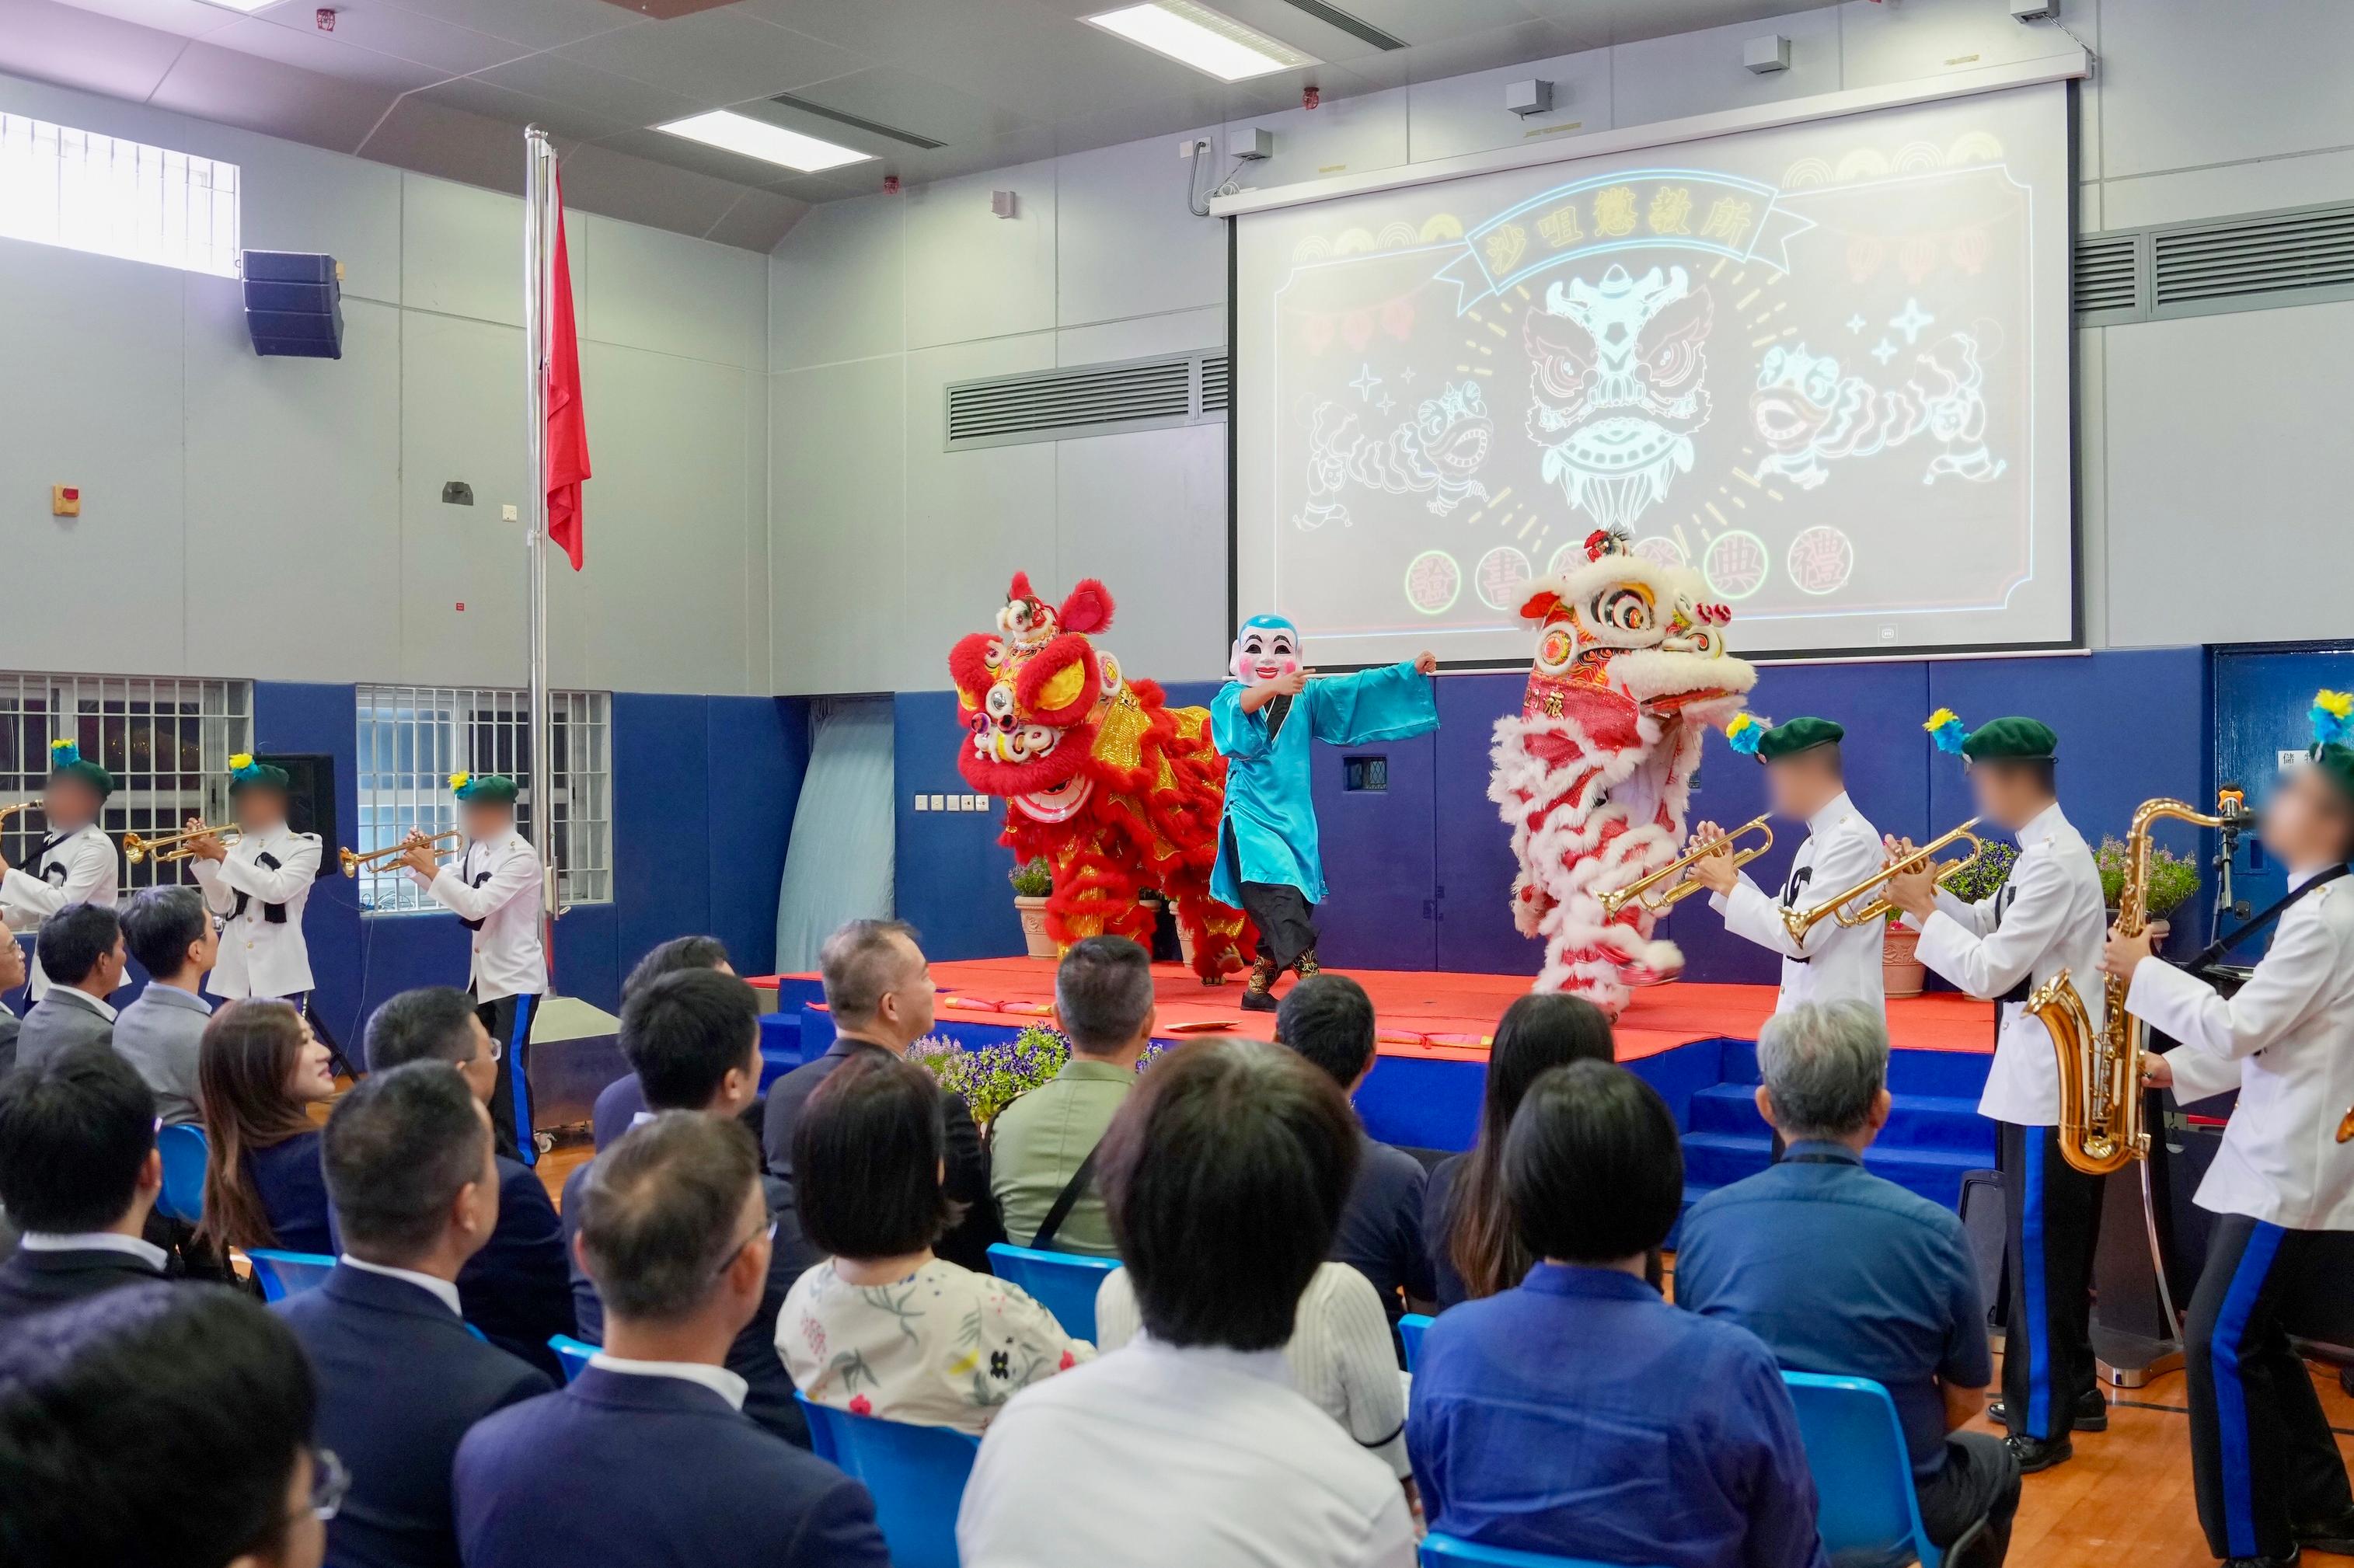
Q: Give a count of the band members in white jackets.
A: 6